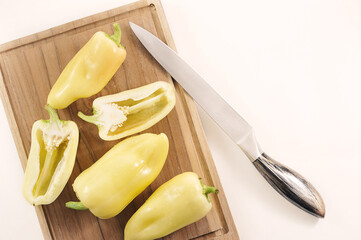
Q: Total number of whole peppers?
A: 3